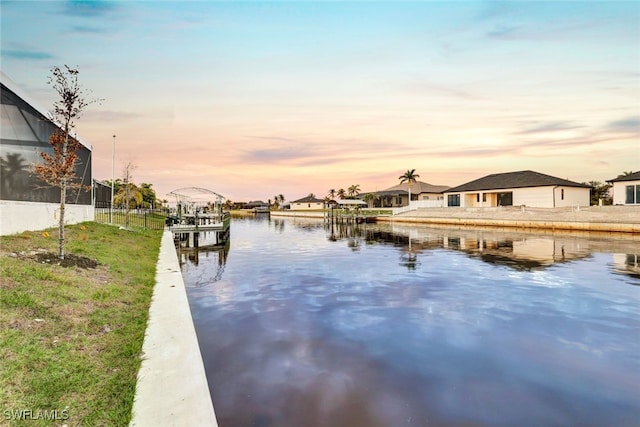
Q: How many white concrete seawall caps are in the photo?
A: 1